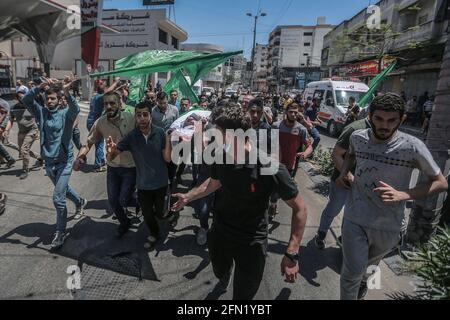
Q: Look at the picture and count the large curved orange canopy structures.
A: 0